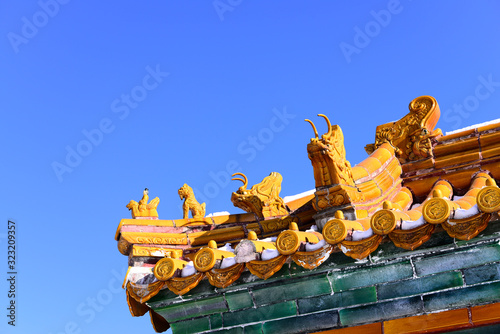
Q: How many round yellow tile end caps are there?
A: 7